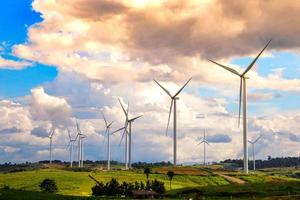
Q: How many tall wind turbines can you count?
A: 11